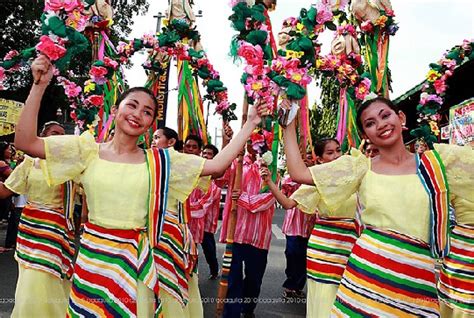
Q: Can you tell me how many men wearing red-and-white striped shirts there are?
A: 4